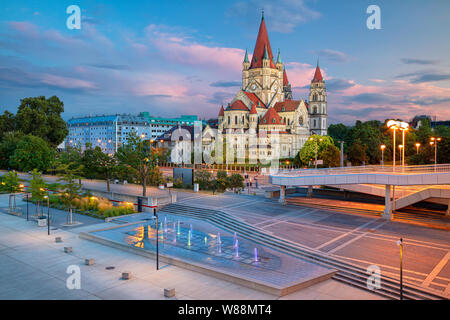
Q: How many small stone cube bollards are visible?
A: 5